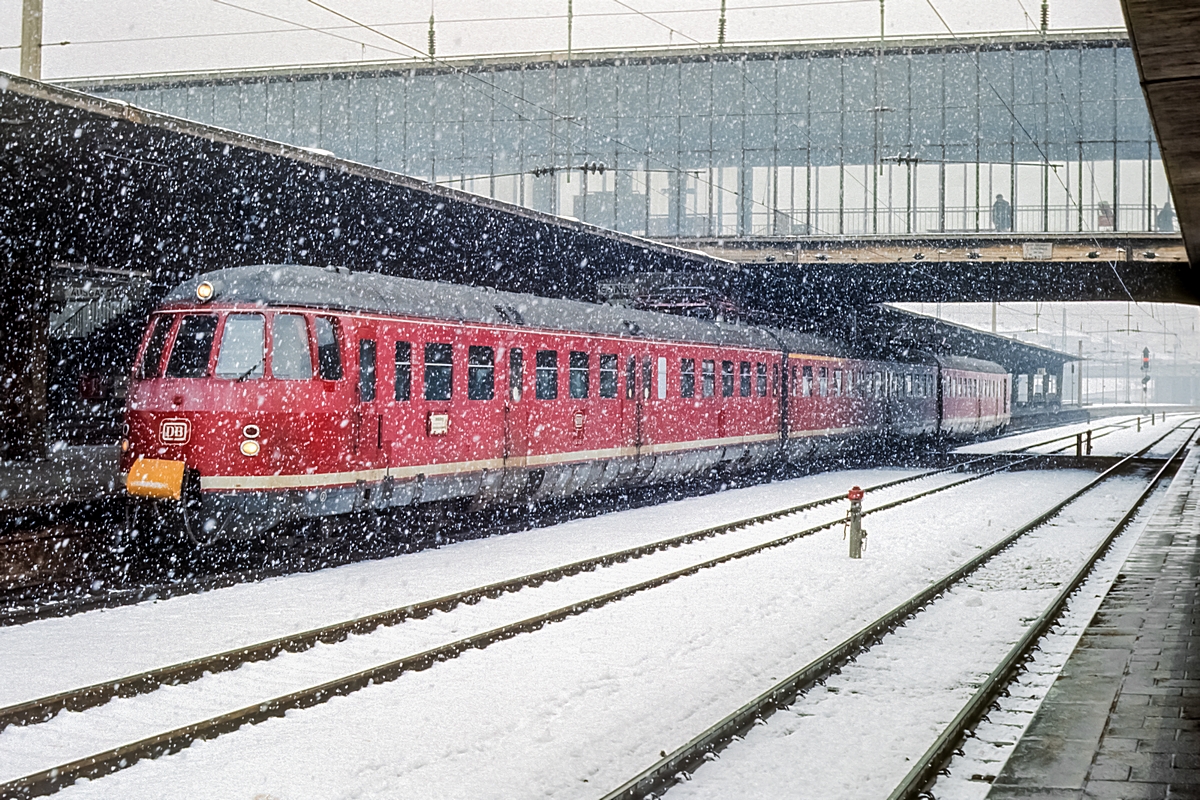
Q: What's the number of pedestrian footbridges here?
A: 1